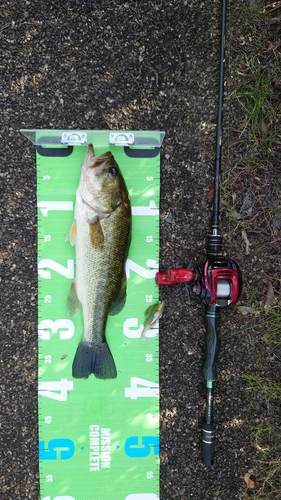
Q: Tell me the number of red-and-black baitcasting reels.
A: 1